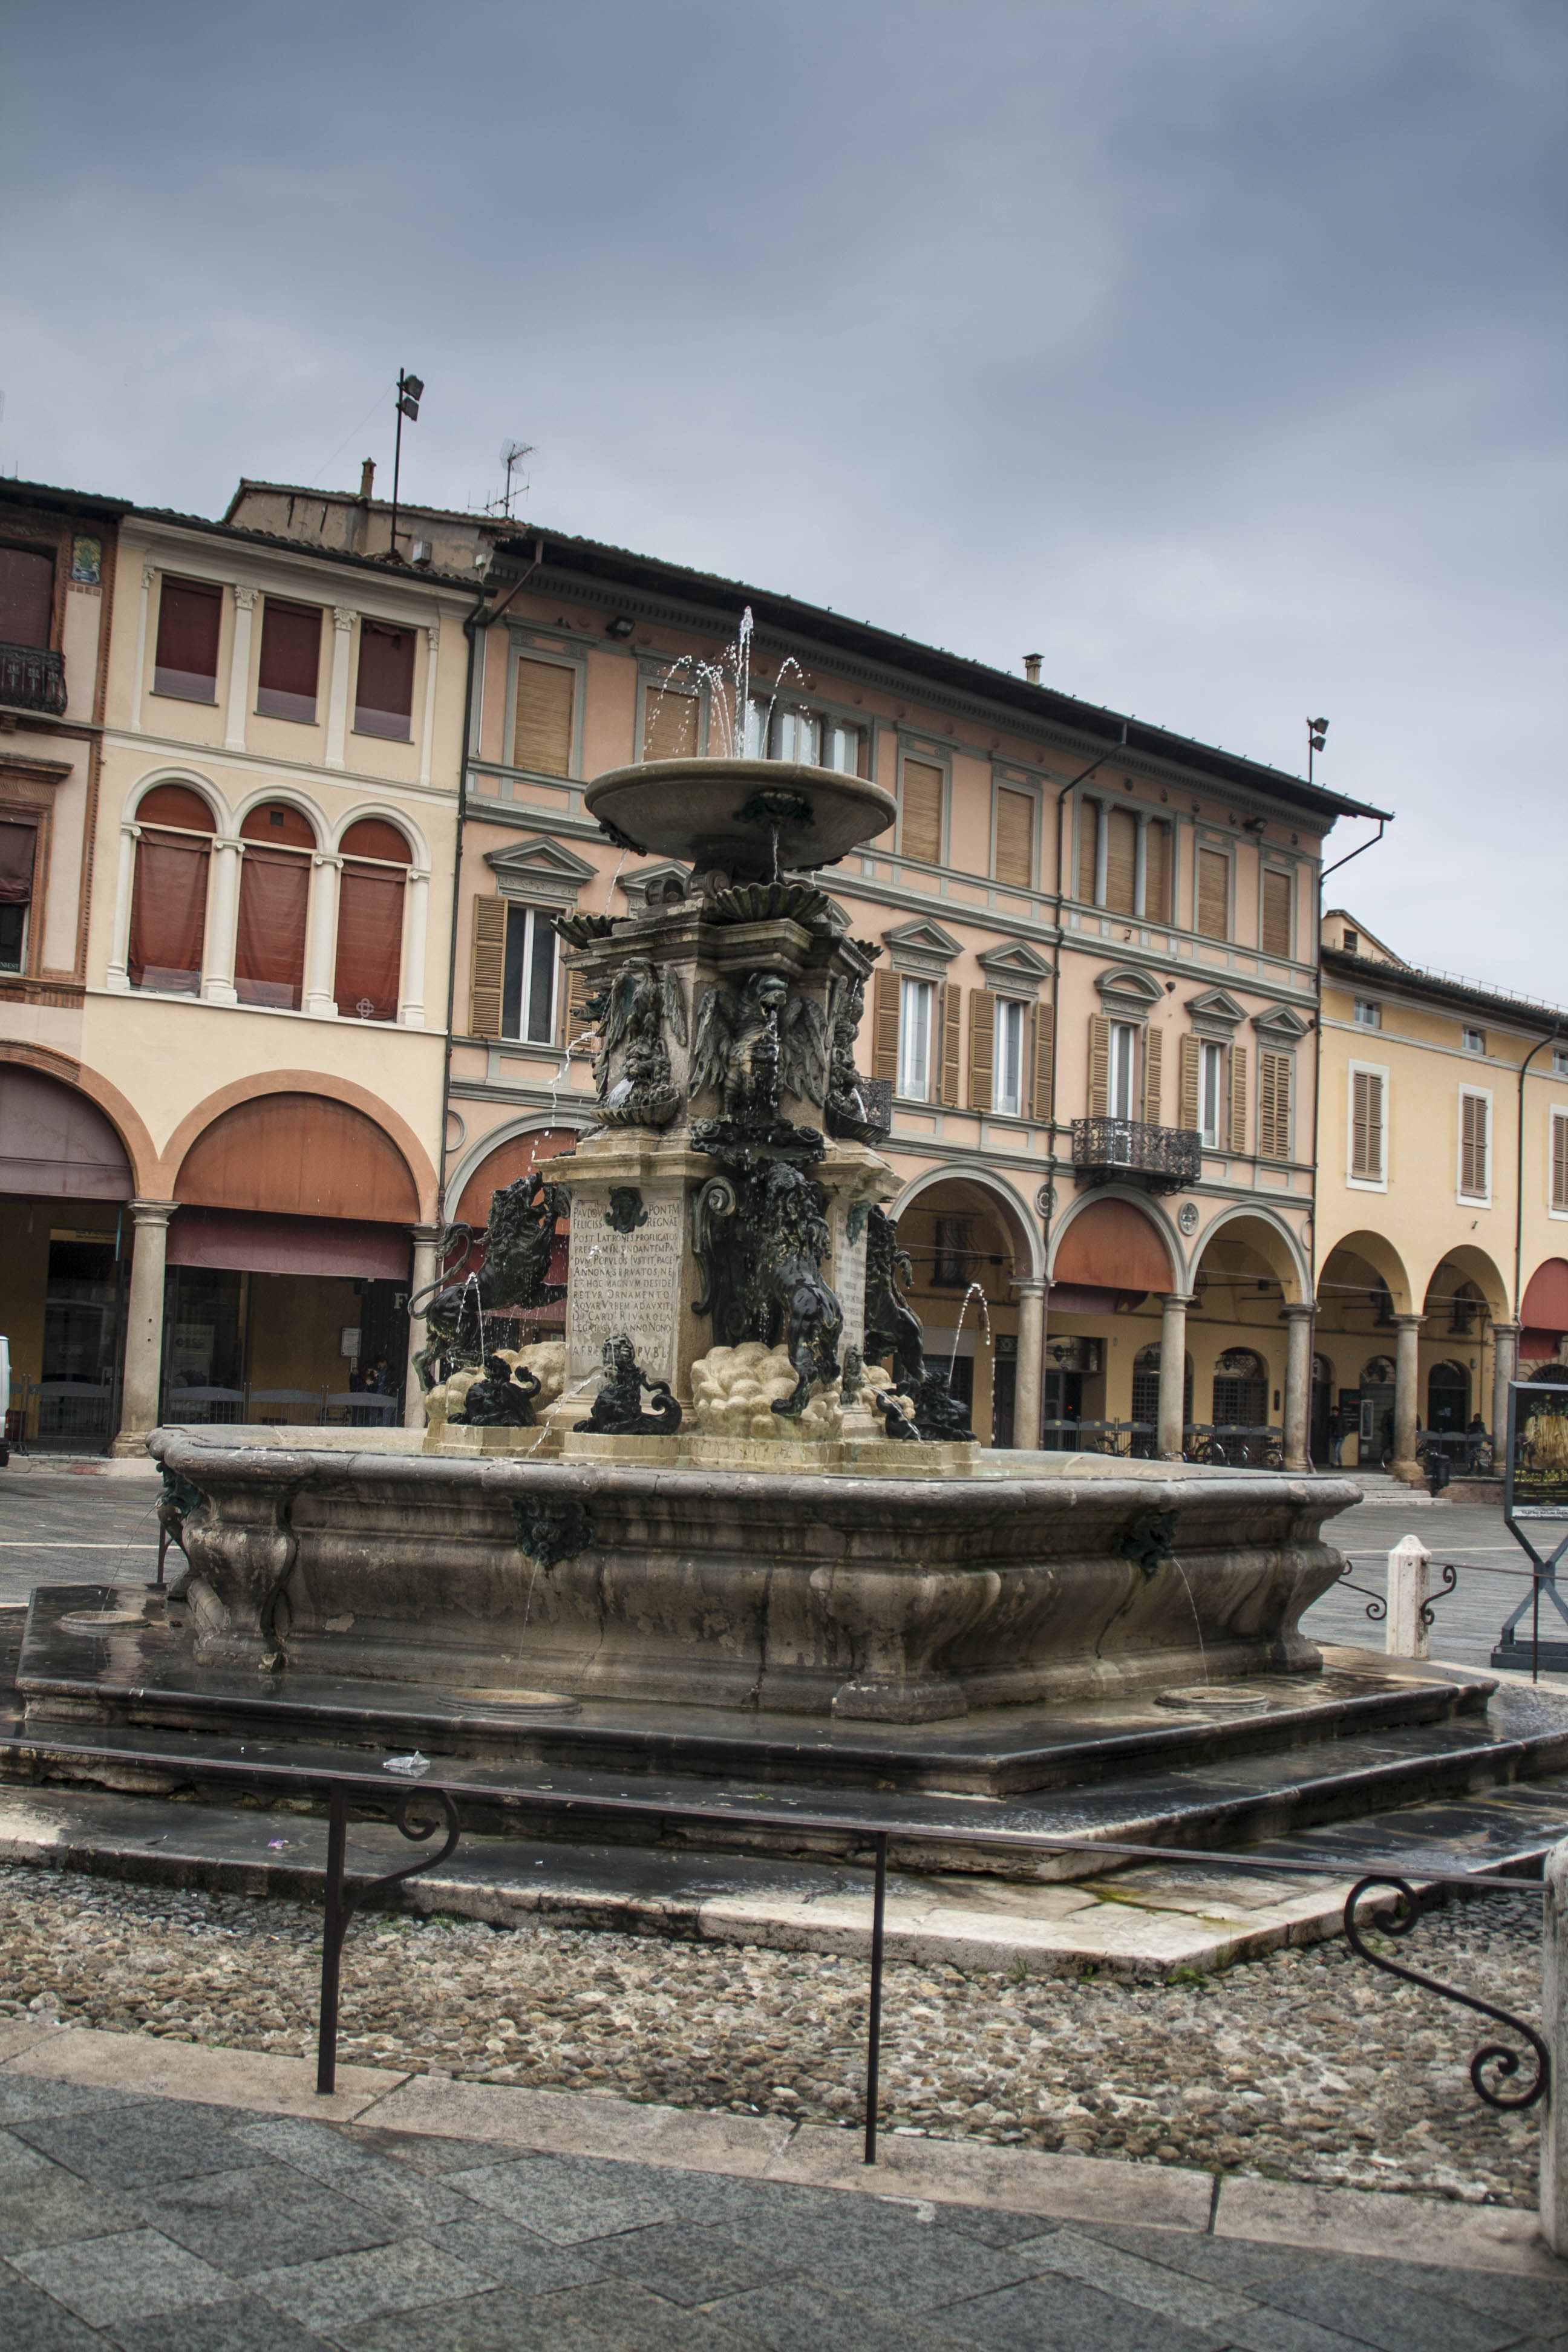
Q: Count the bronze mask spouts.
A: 3